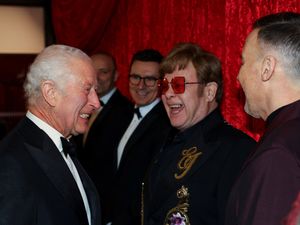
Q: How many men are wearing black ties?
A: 3